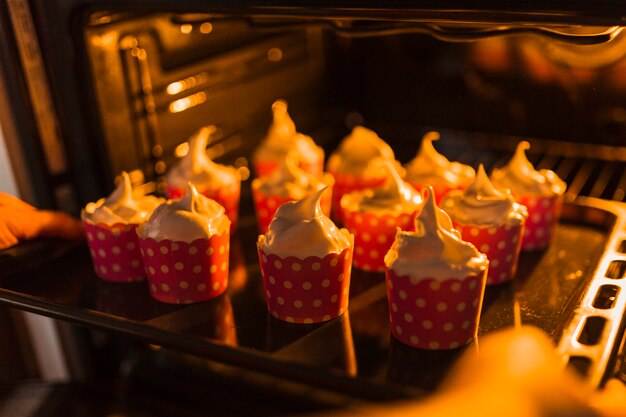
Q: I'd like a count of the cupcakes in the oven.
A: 12